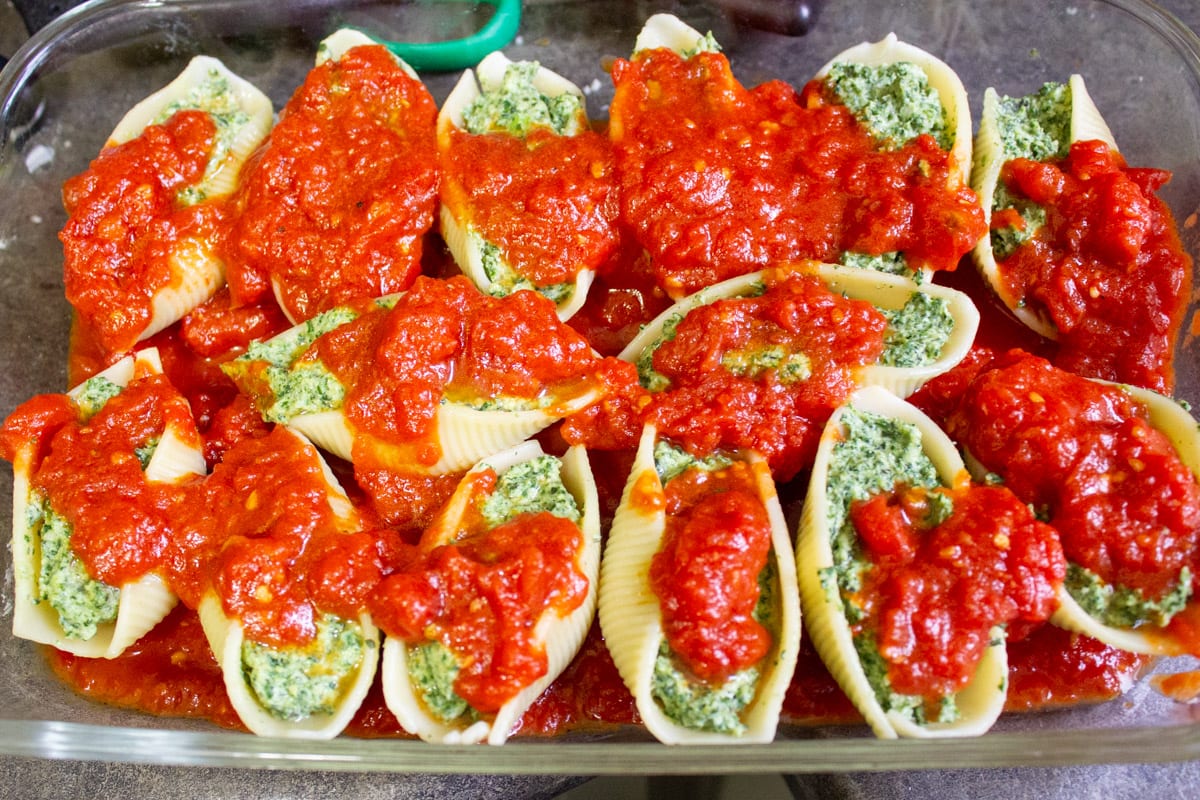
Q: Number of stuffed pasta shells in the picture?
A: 14